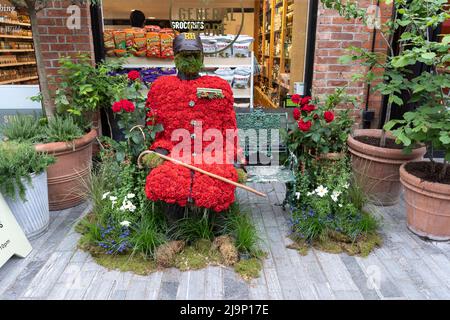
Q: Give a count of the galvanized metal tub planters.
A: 1